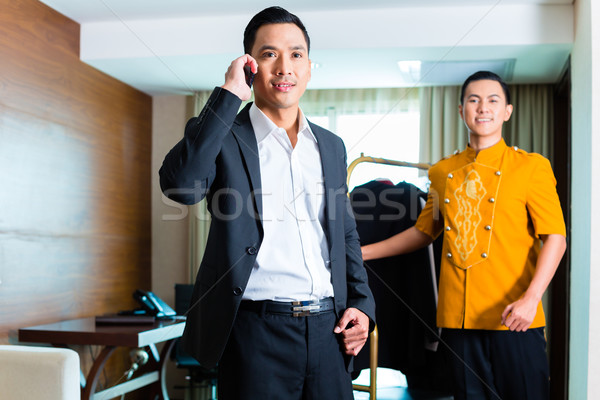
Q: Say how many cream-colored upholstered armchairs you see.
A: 1